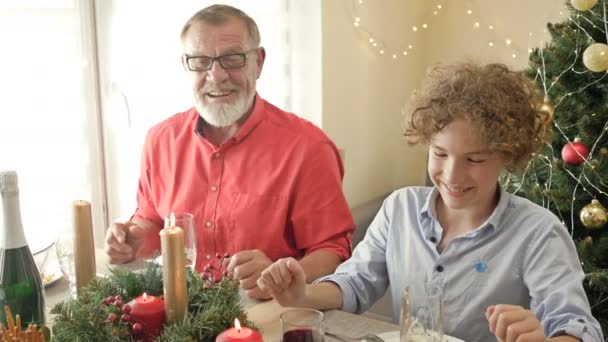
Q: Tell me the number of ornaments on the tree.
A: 5